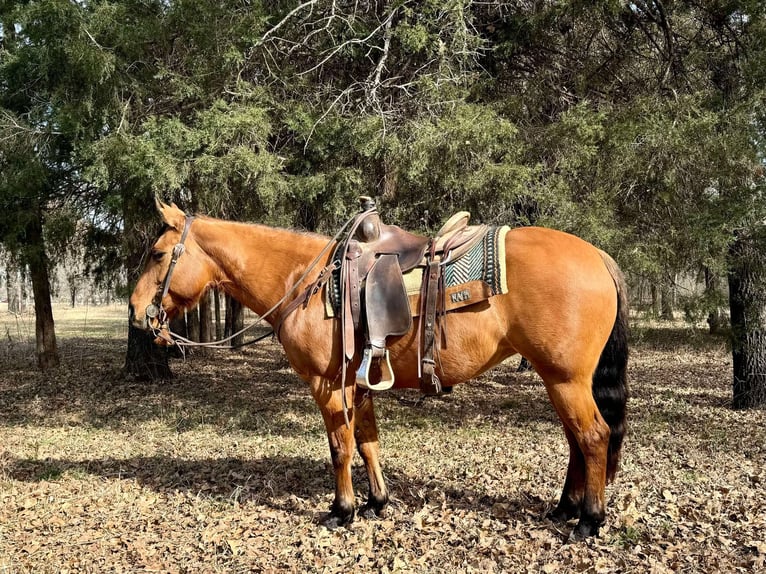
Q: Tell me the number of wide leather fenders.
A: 1